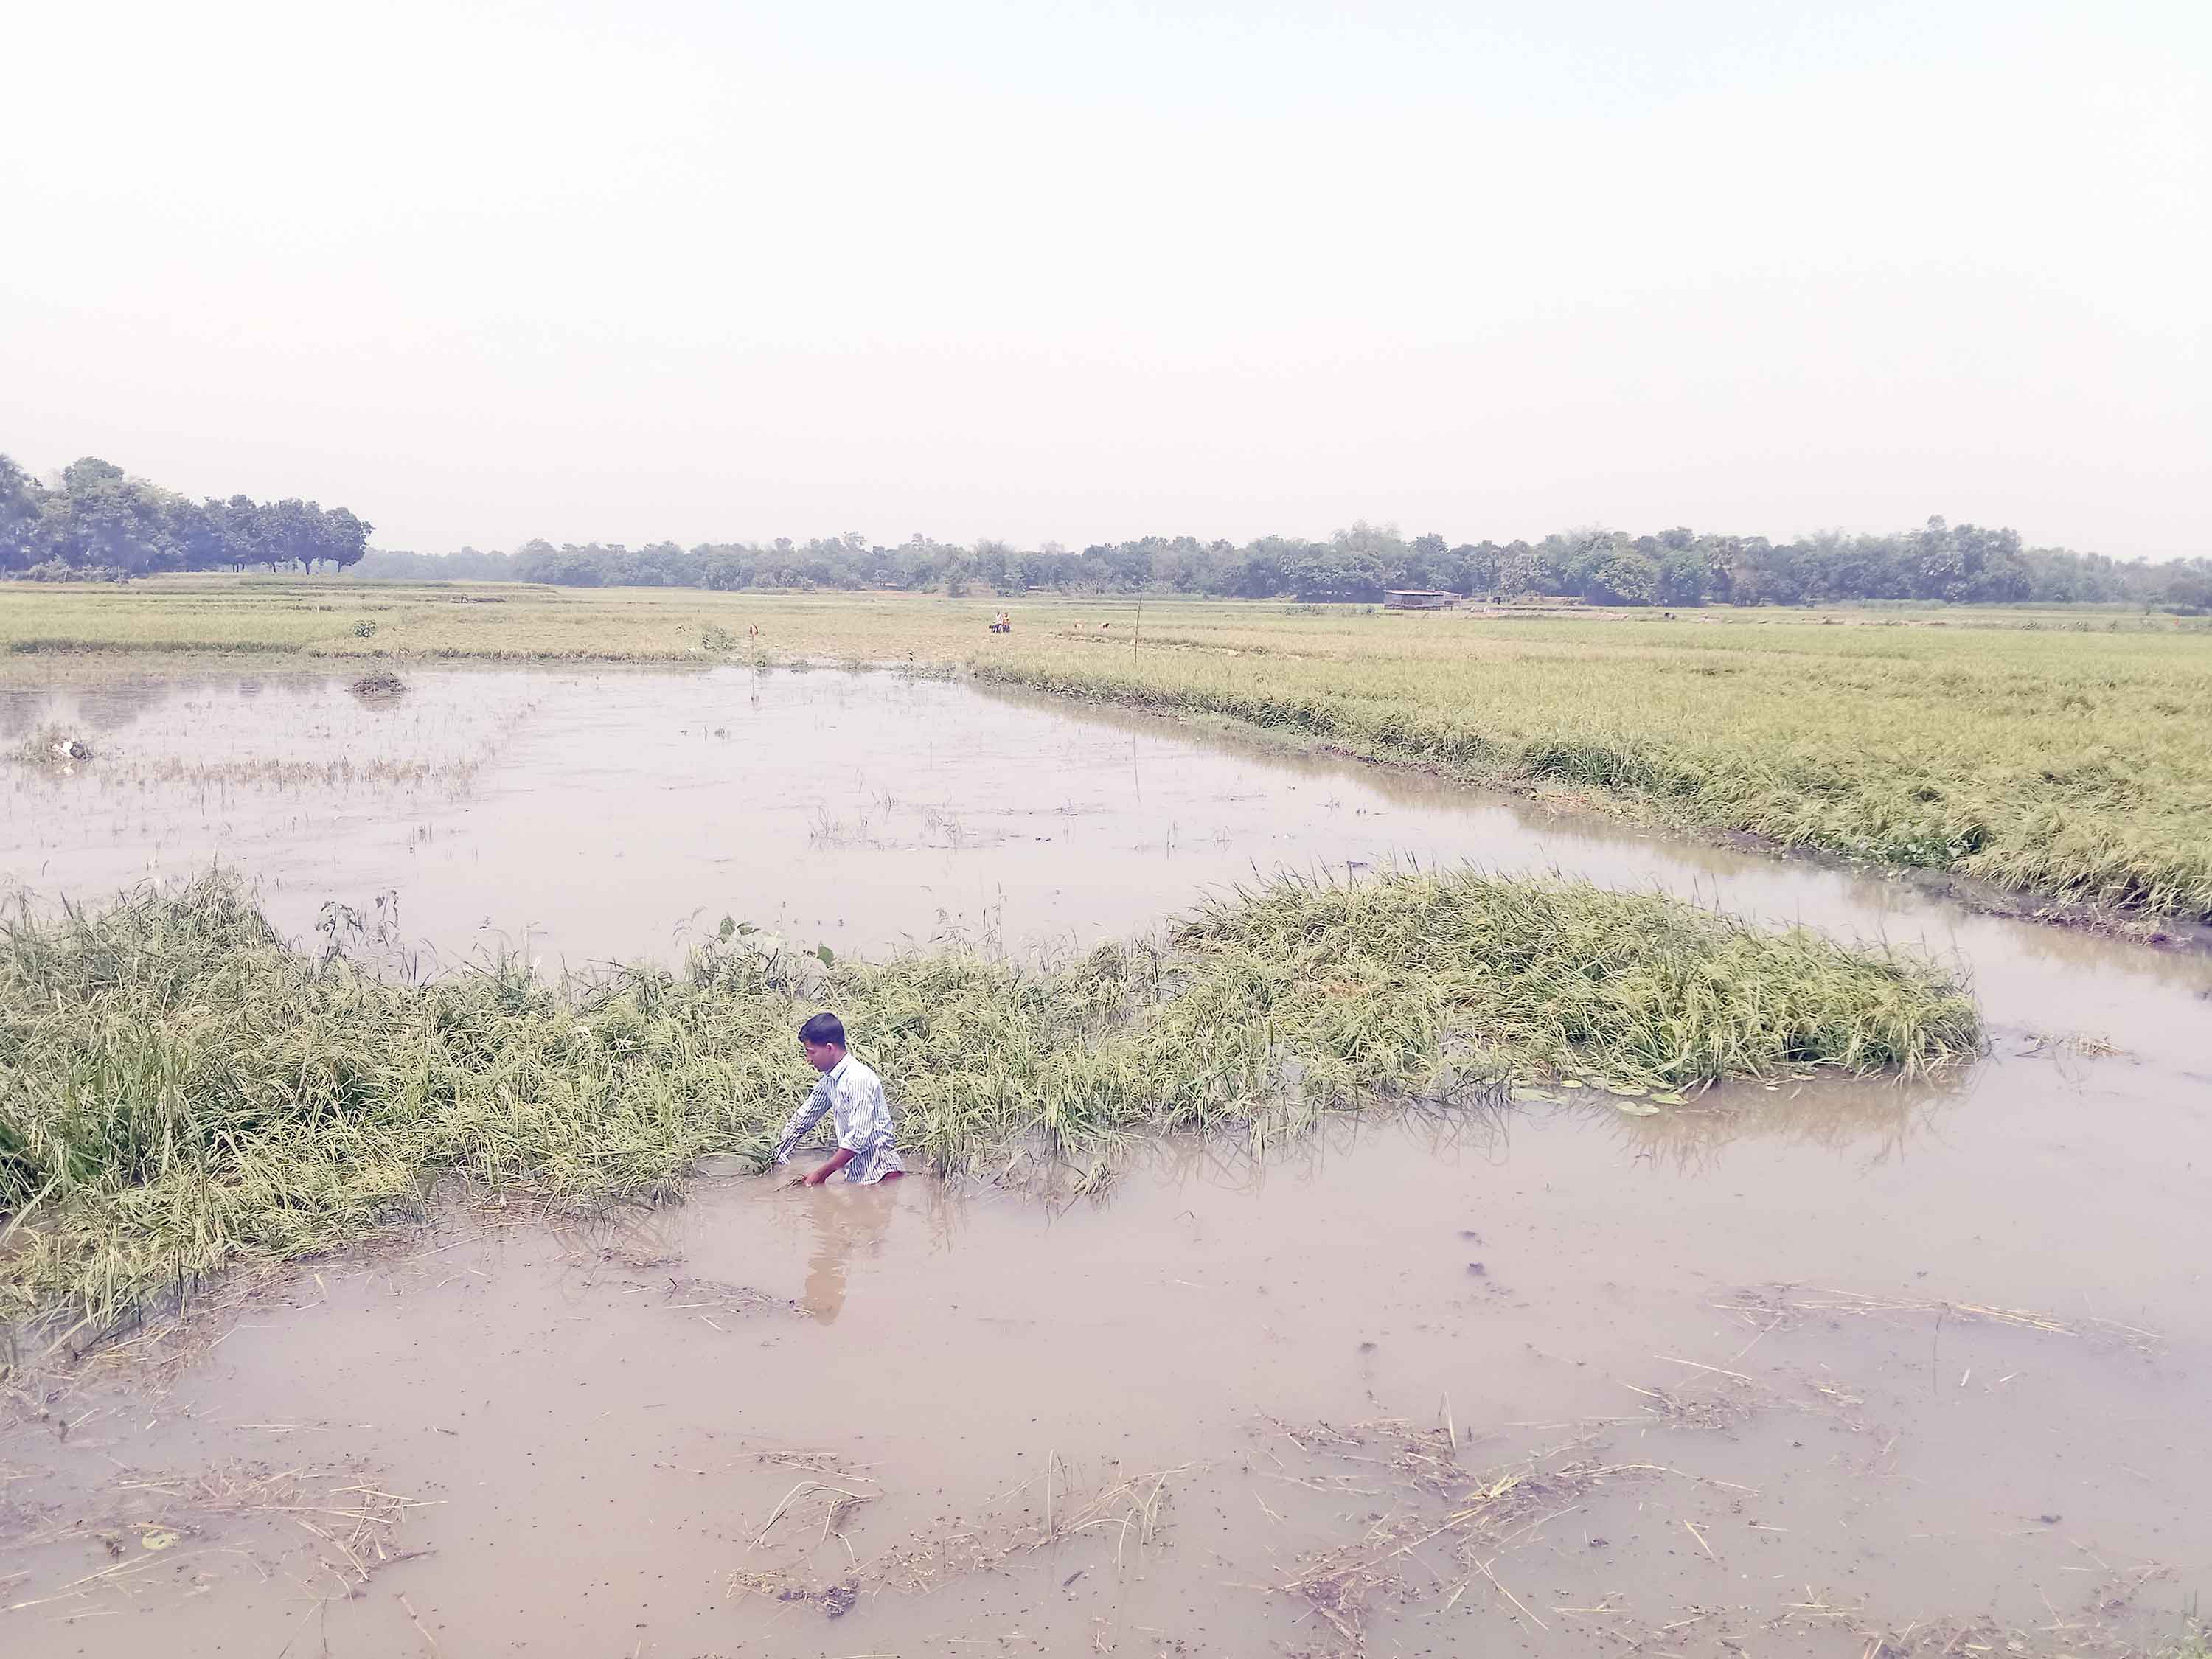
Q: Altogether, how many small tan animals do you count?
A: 2